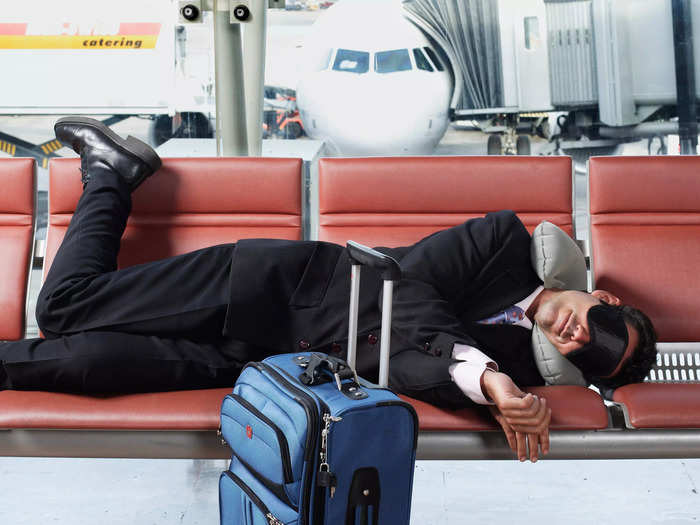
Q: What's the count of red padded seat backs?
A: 4